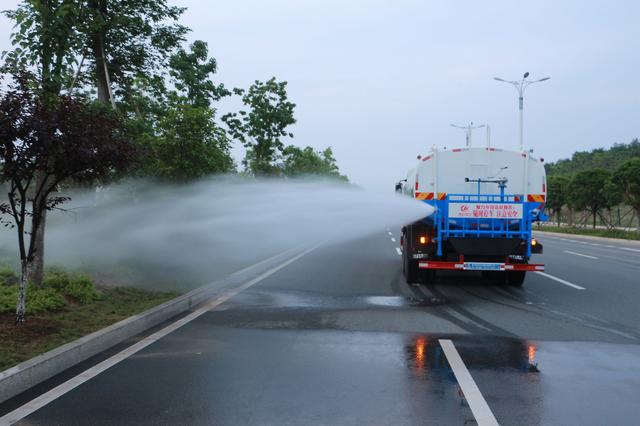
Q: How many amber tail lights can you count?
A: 2